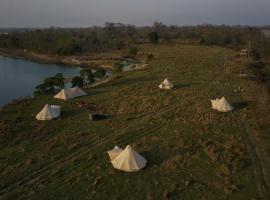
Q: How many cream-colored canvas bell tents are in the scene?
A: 5